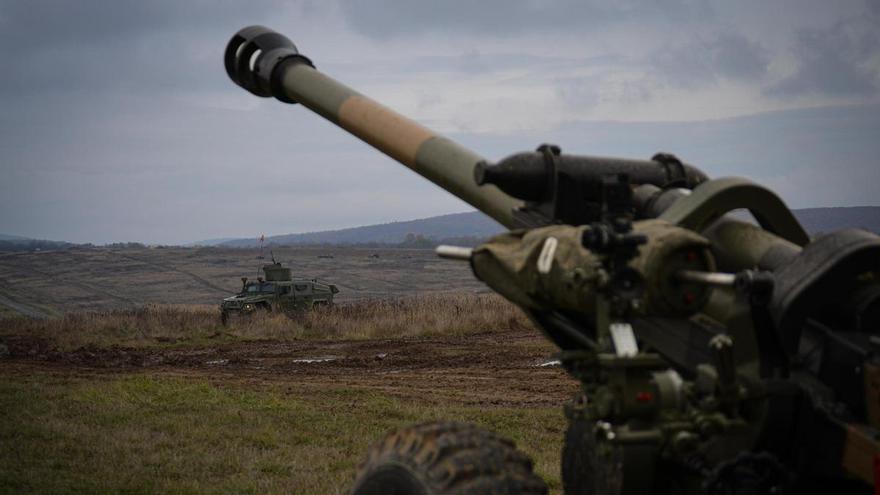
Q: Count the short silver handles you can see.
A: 2